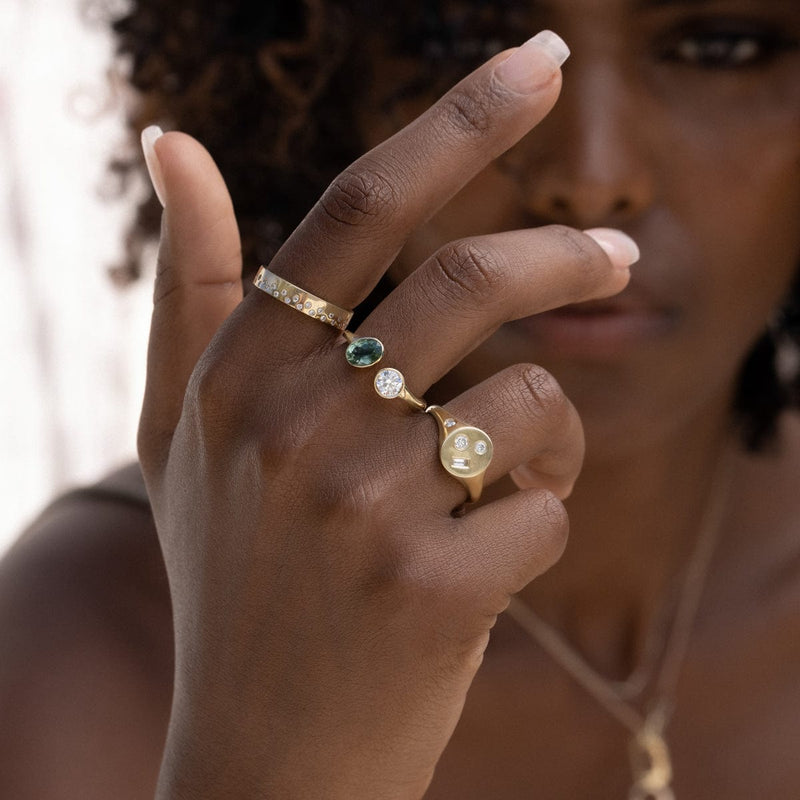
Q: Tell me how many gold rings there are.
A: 3